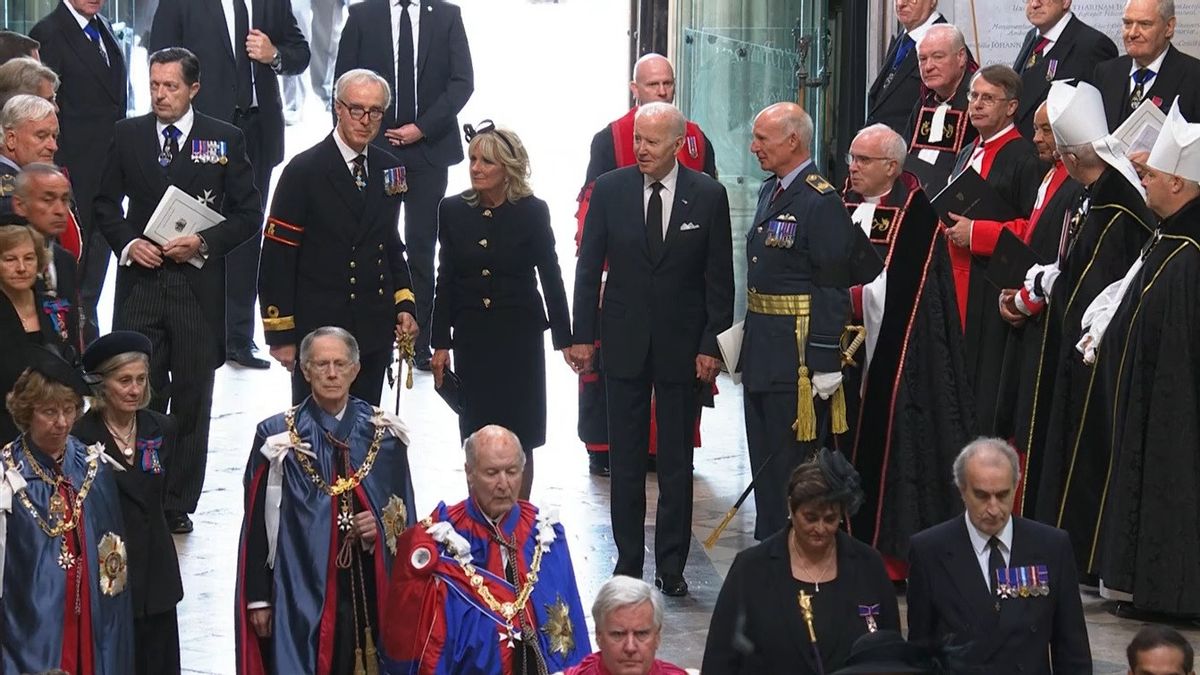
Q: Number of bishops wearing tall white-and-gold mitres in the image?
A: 2